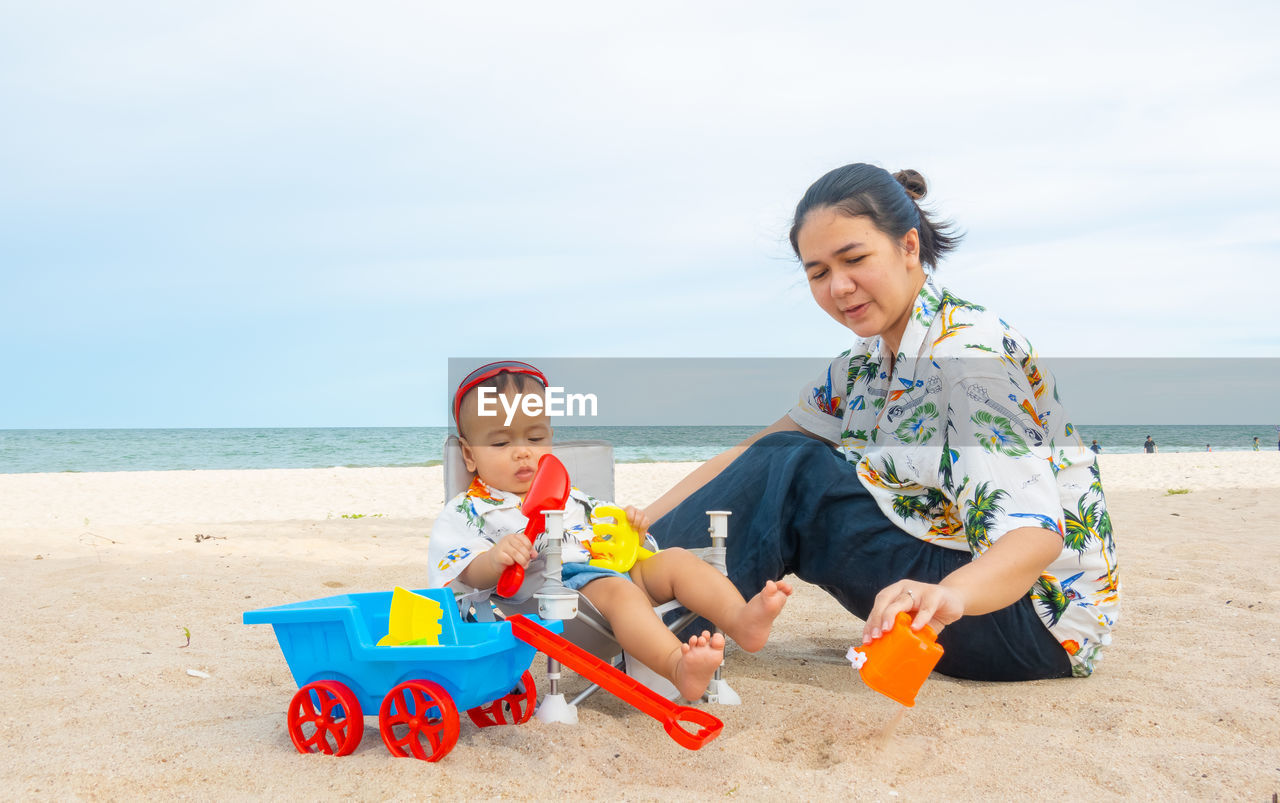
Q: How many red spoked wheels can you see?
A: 3